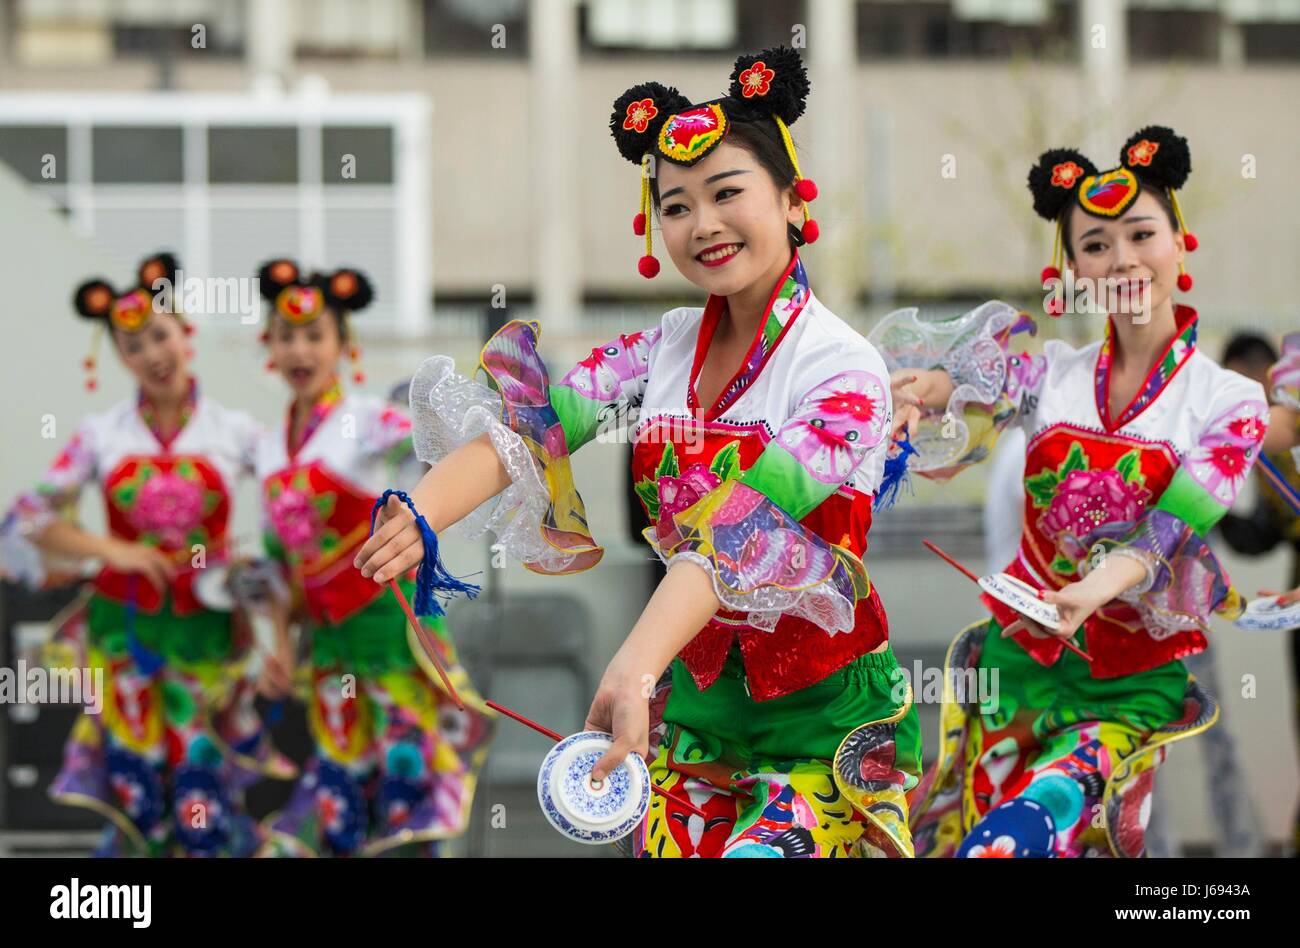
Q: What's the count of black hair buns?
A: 8